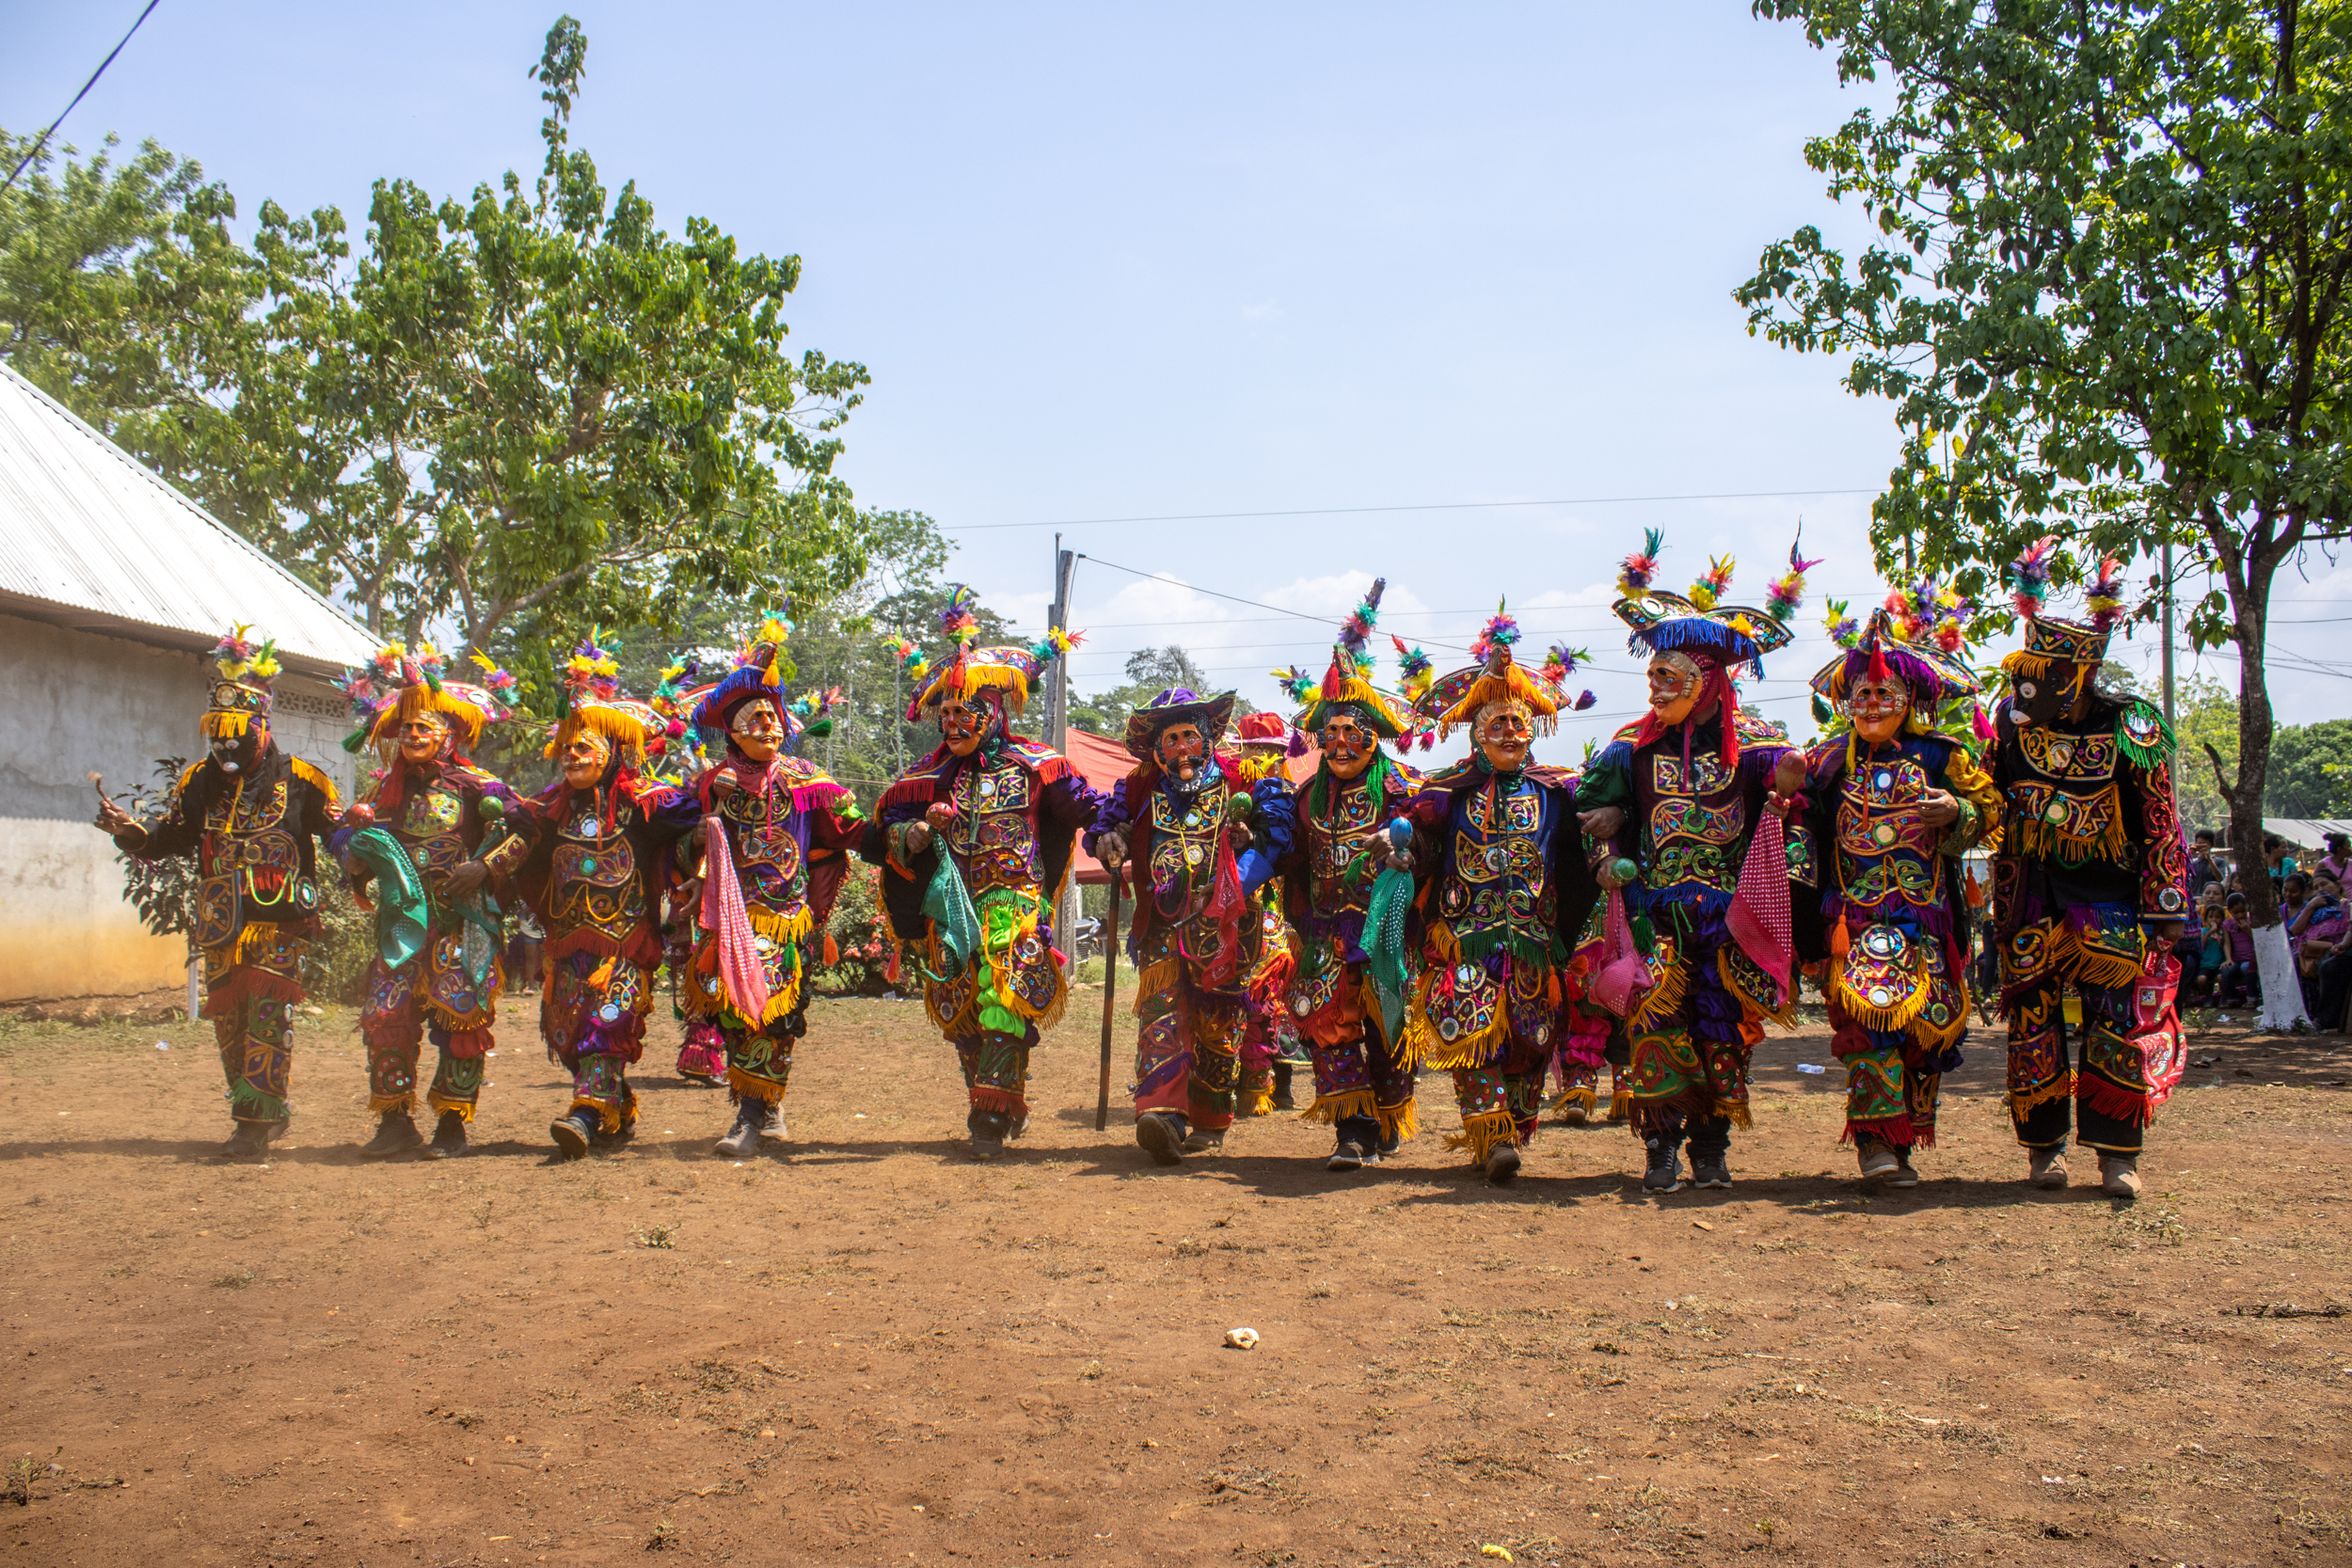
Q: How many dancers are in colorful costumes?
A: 11